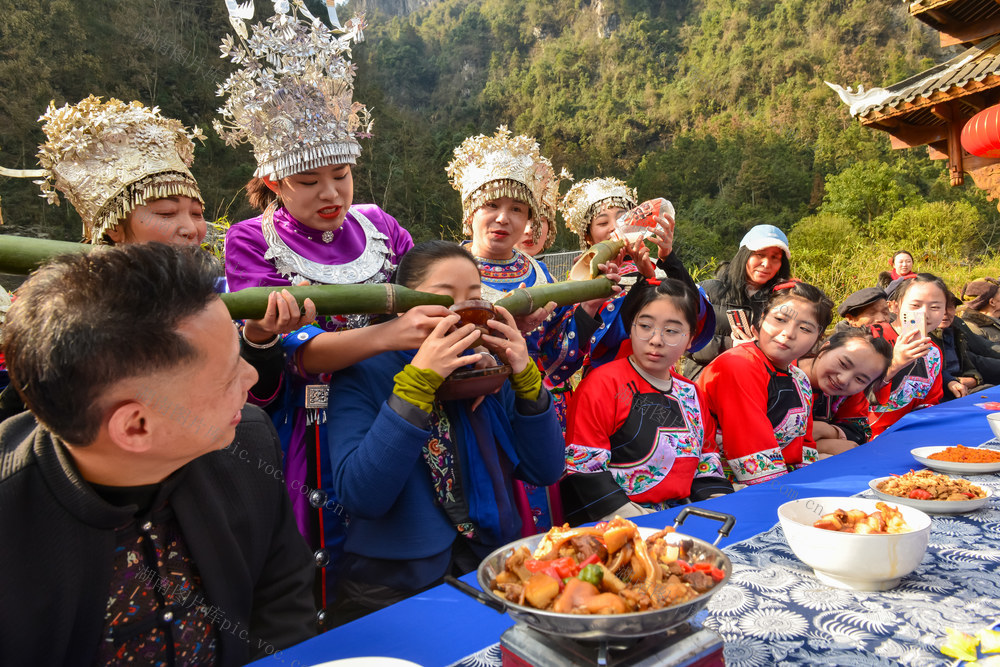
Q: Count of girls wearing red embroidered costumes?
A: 4